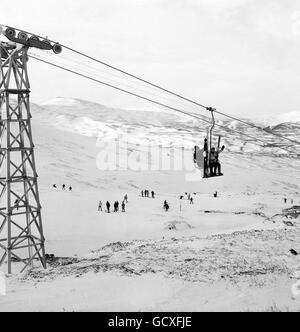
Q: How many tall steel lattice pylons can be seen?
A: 1